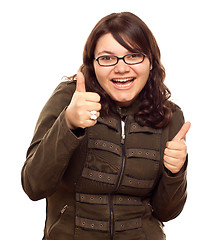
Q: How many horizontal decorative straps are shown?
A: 10